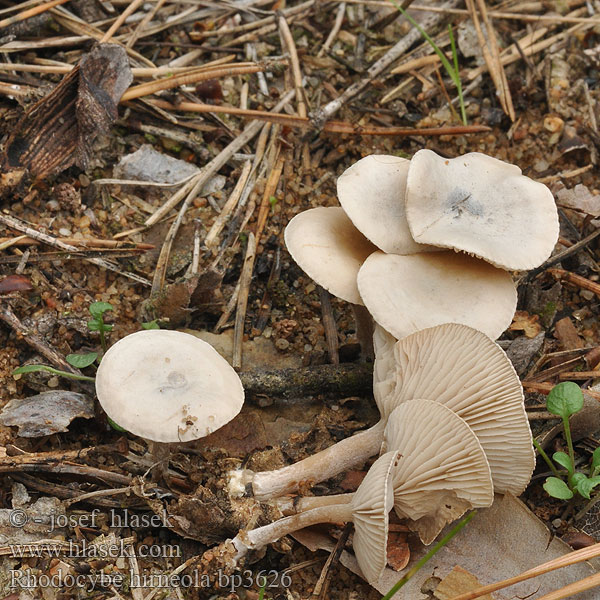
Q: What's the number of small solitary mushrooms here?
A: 1